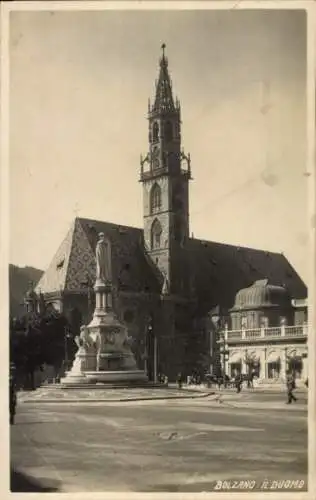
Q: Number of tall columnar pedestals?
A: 1